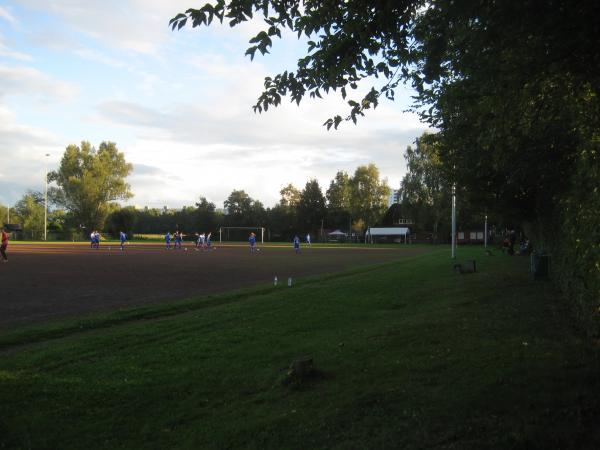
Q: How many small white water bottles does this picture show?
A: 2